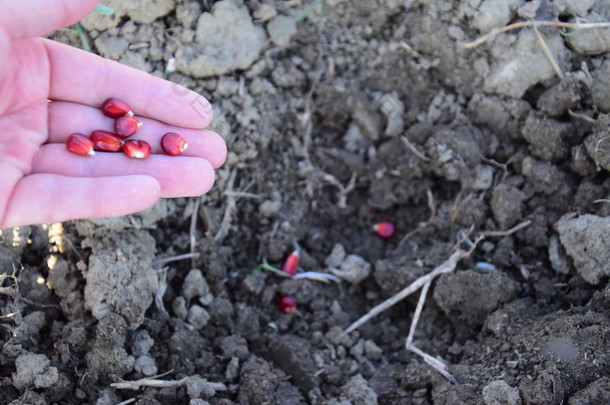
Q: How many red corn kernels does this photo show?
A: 9